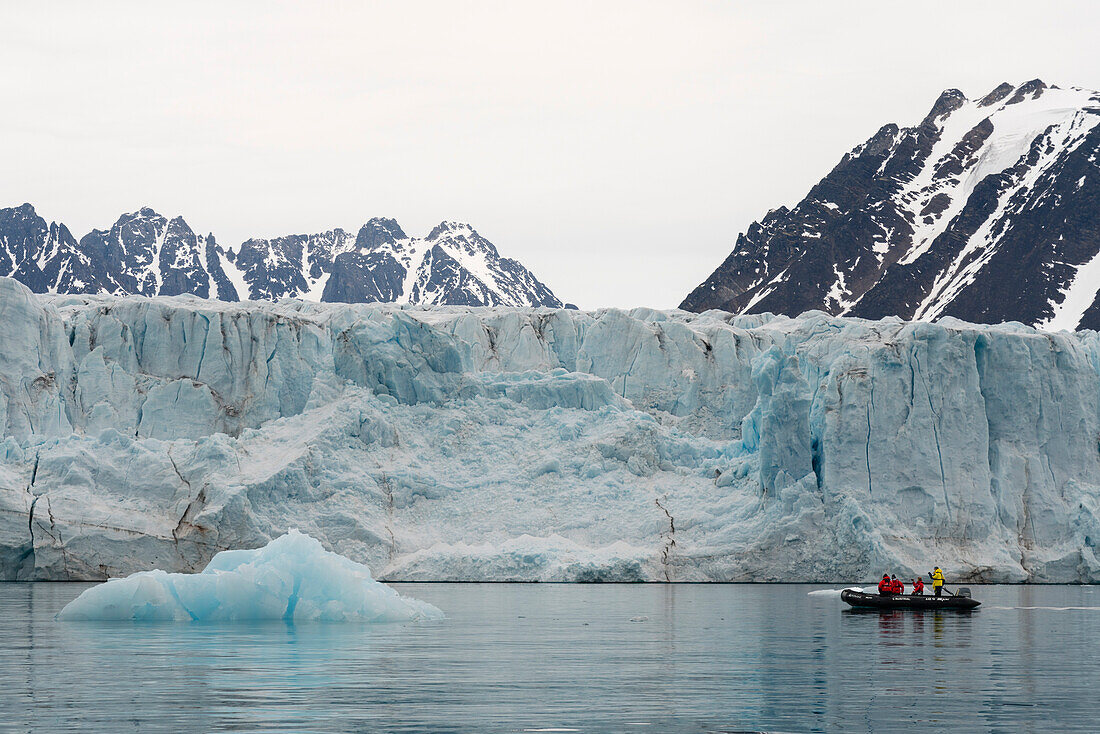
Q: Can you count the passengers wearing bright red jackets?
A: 3